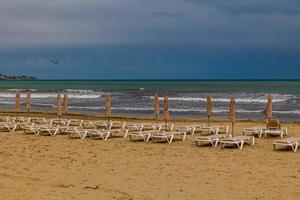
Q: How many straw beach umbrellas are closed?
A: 10